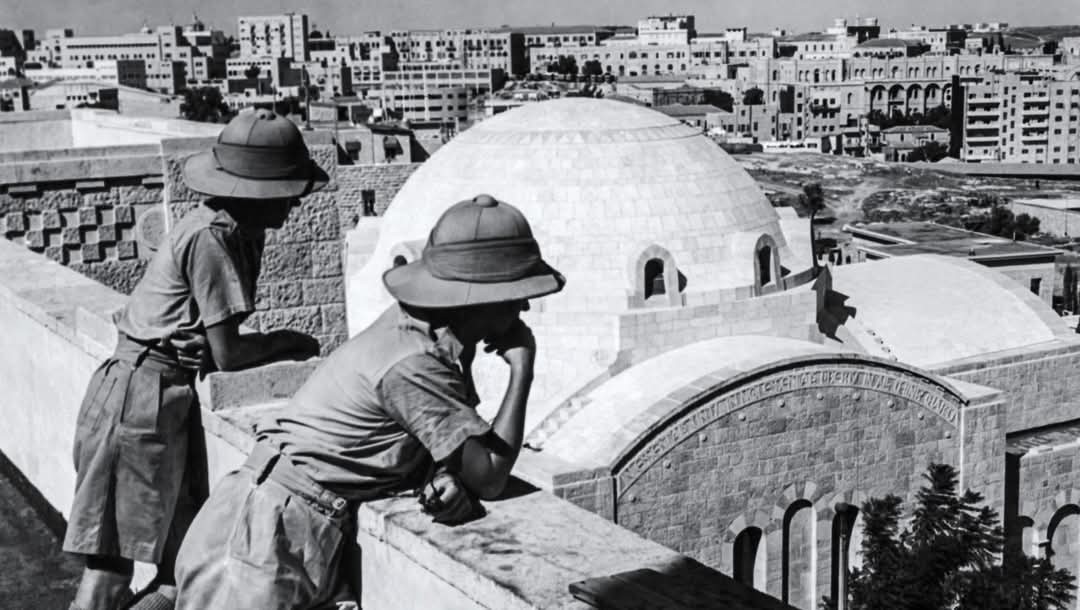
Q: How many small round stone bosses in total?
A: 10